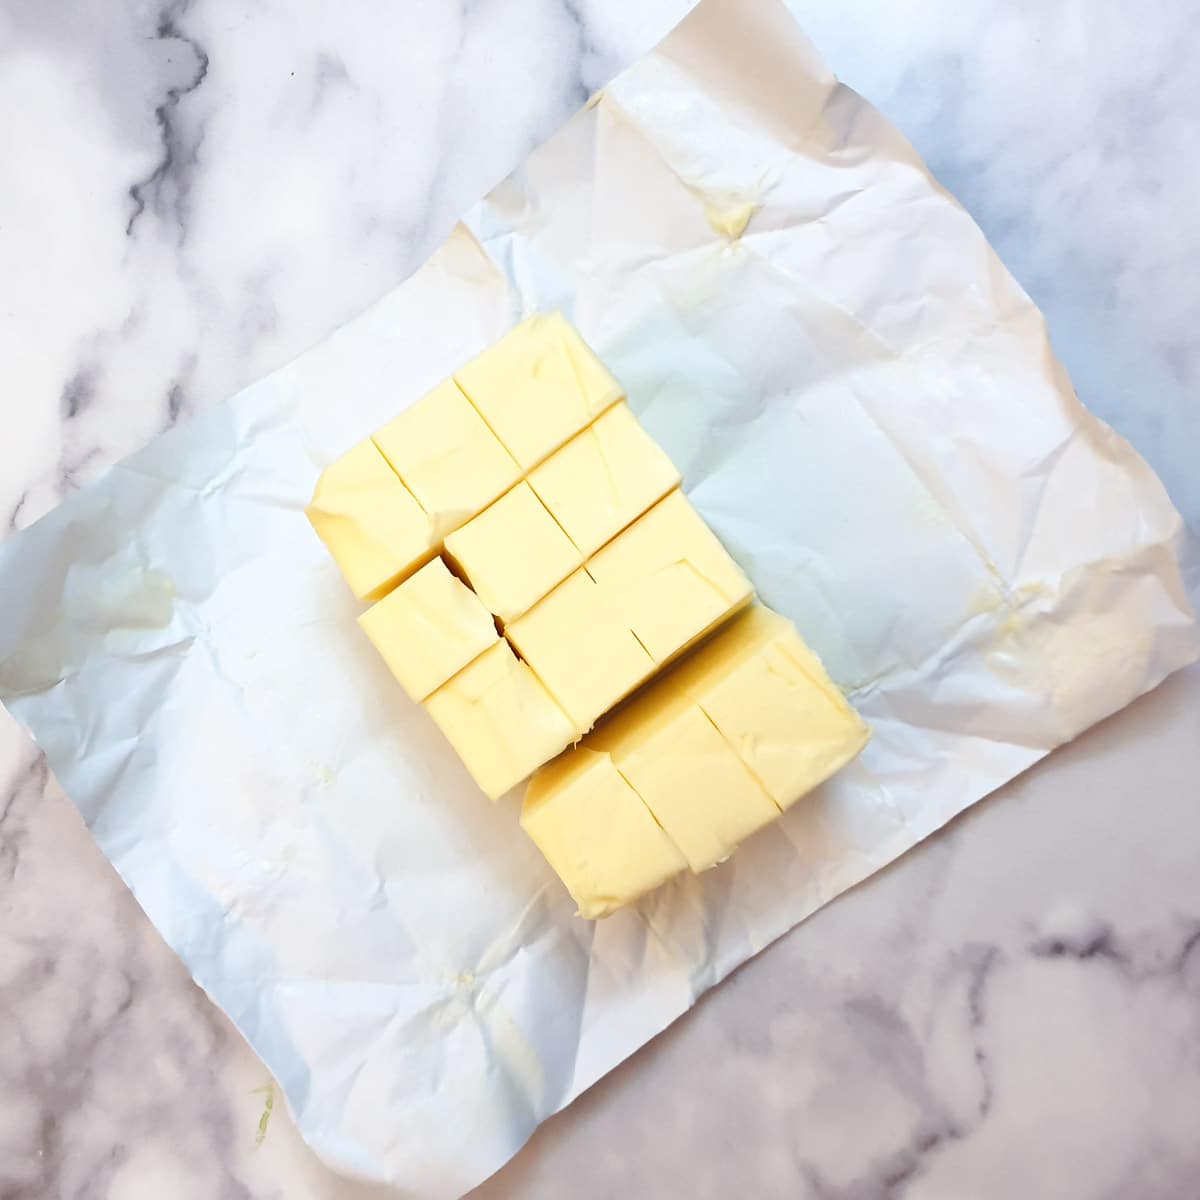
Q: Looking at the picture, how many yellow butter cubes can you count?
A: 12